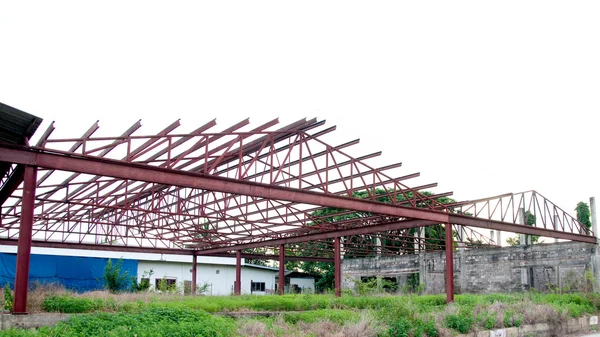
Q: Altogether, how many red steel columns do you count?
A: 6